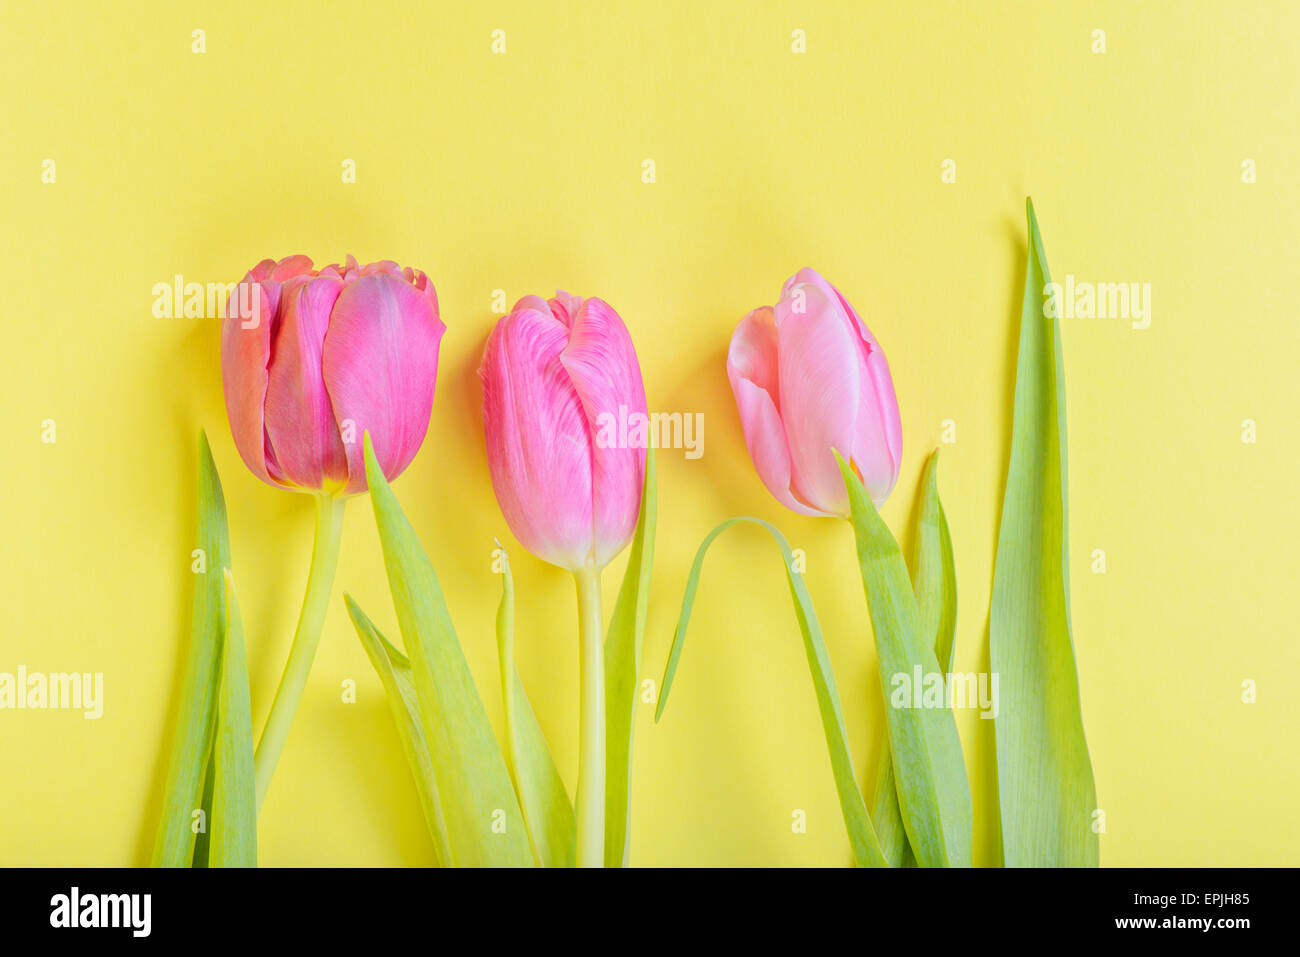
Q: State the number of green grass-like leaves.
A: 10